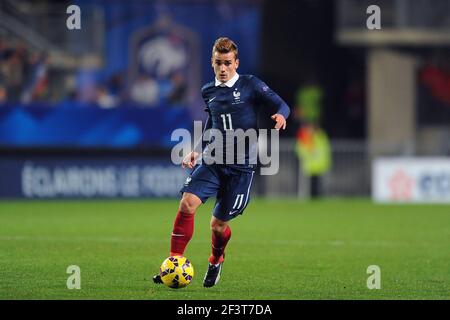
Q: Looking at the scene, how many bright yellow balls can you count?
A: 1